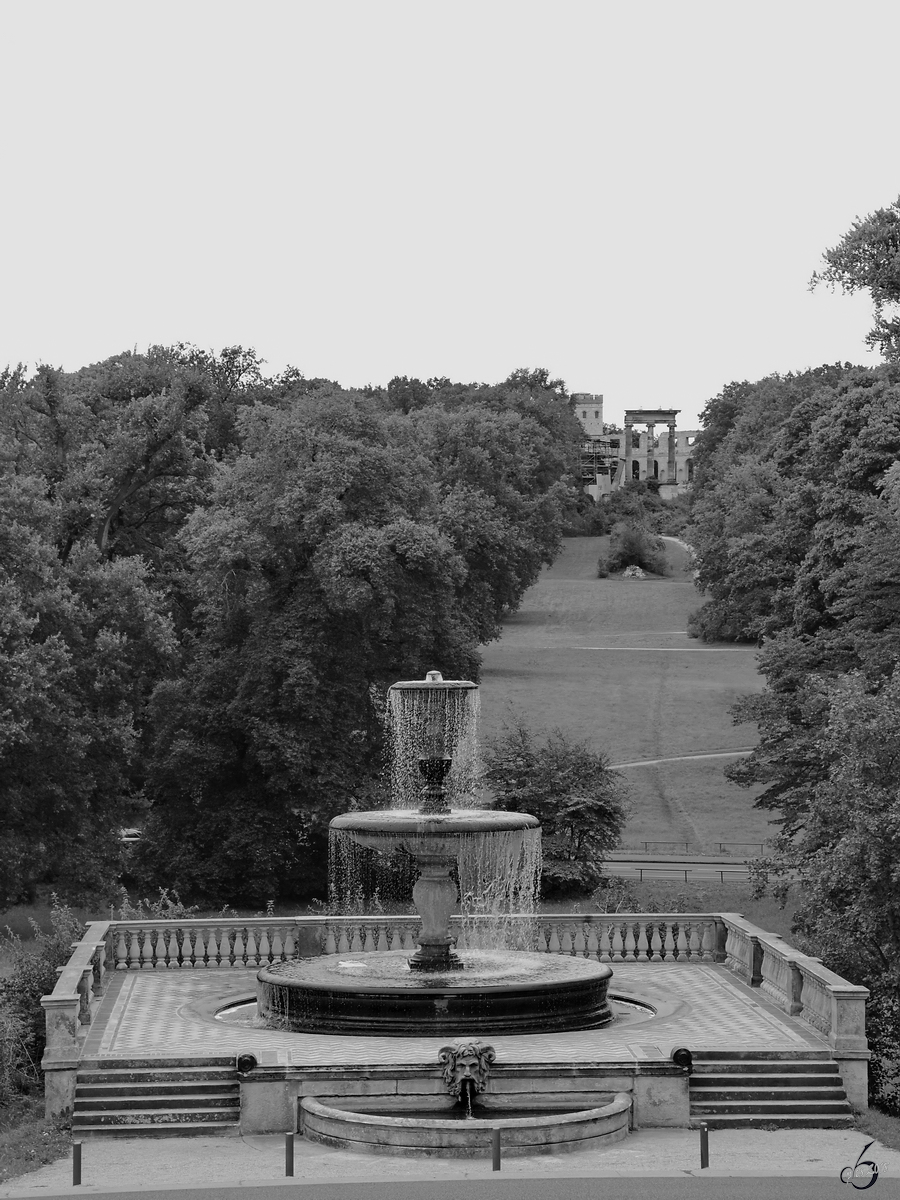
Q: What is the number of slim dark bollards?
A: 4